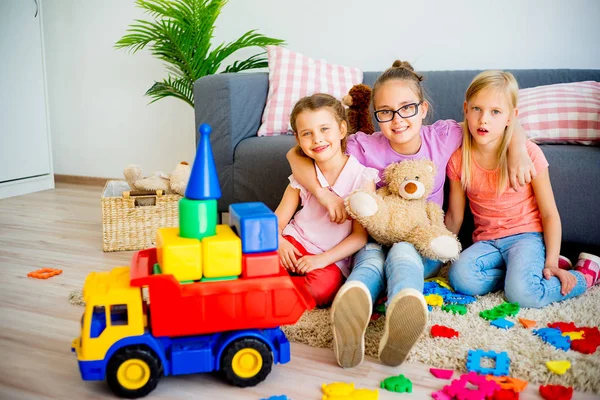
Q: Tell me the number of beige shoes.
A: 2